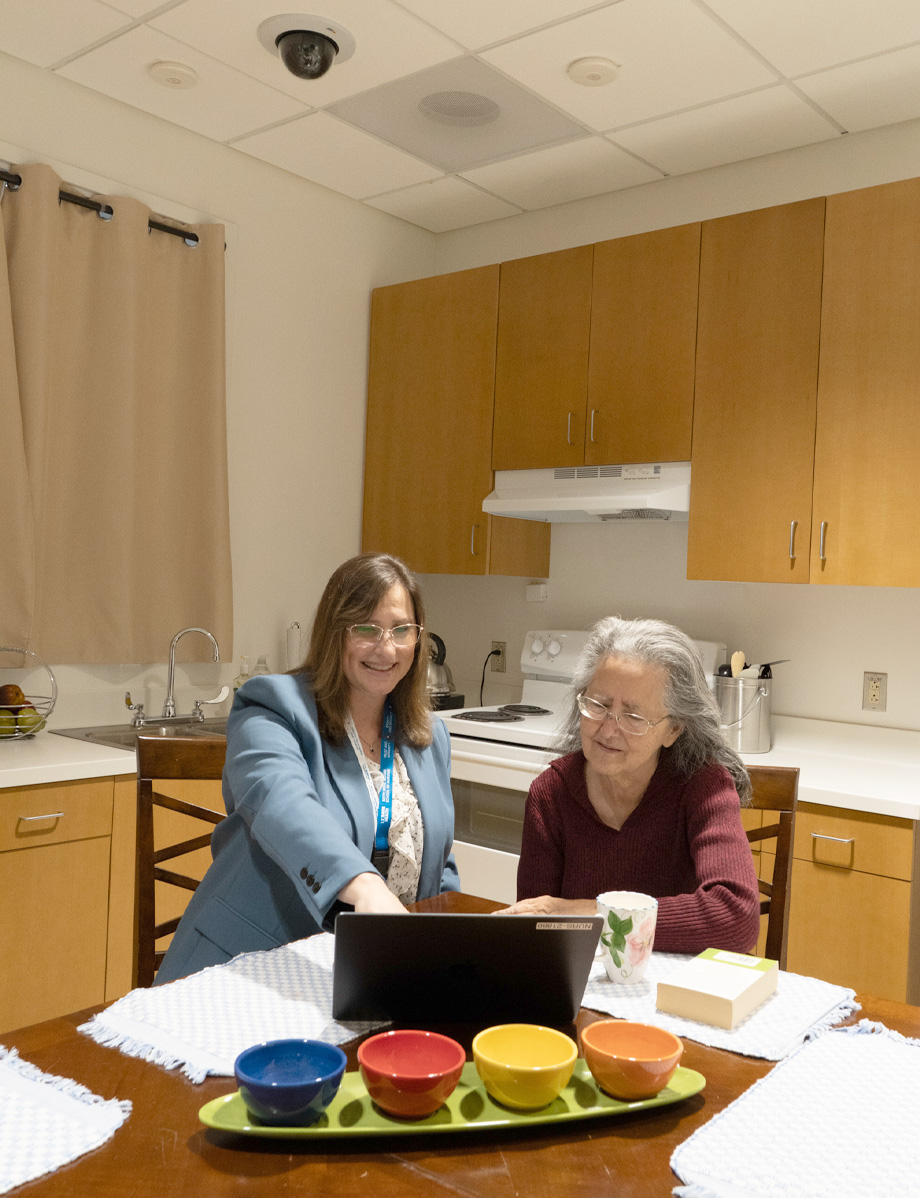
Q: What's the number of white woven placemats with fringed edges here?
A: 4